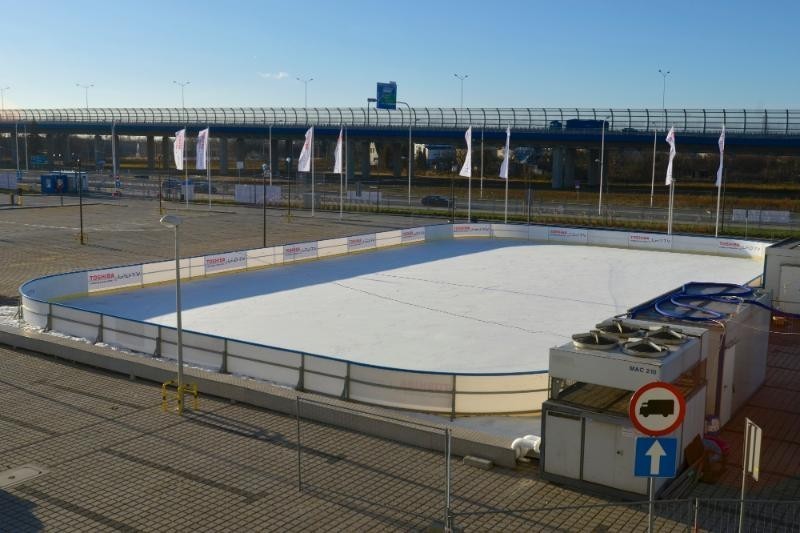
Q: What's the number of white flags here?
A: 8